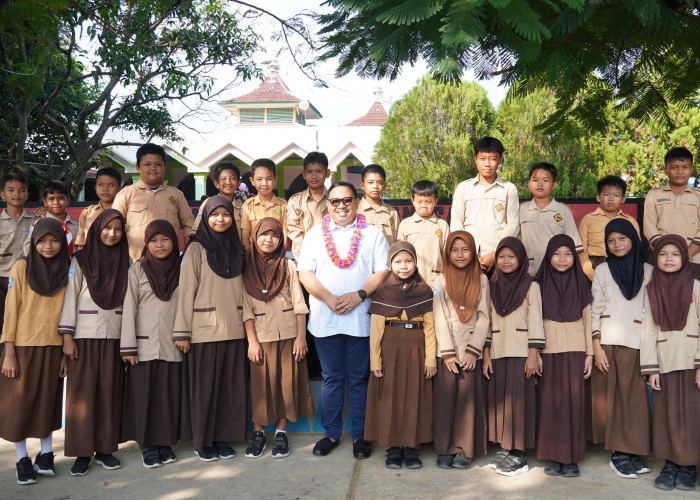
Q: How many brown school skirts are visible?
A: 11